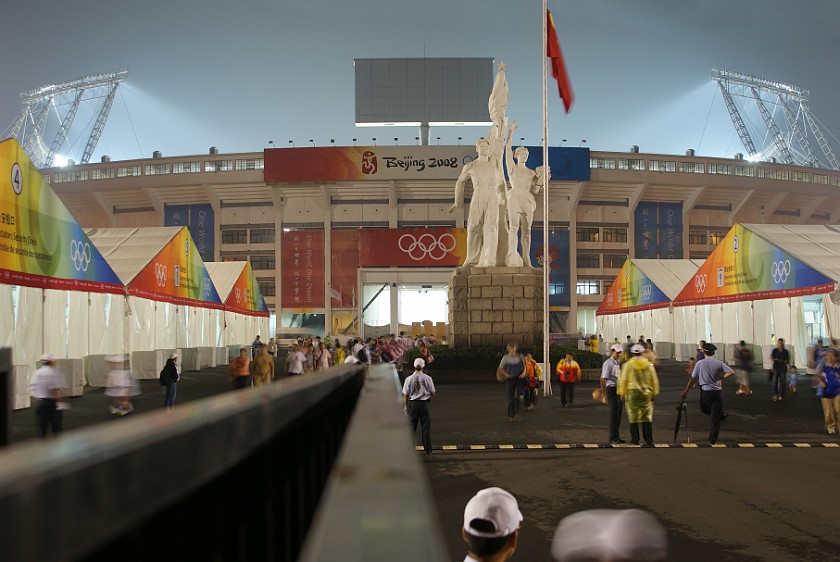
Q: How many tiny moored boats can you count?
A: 0